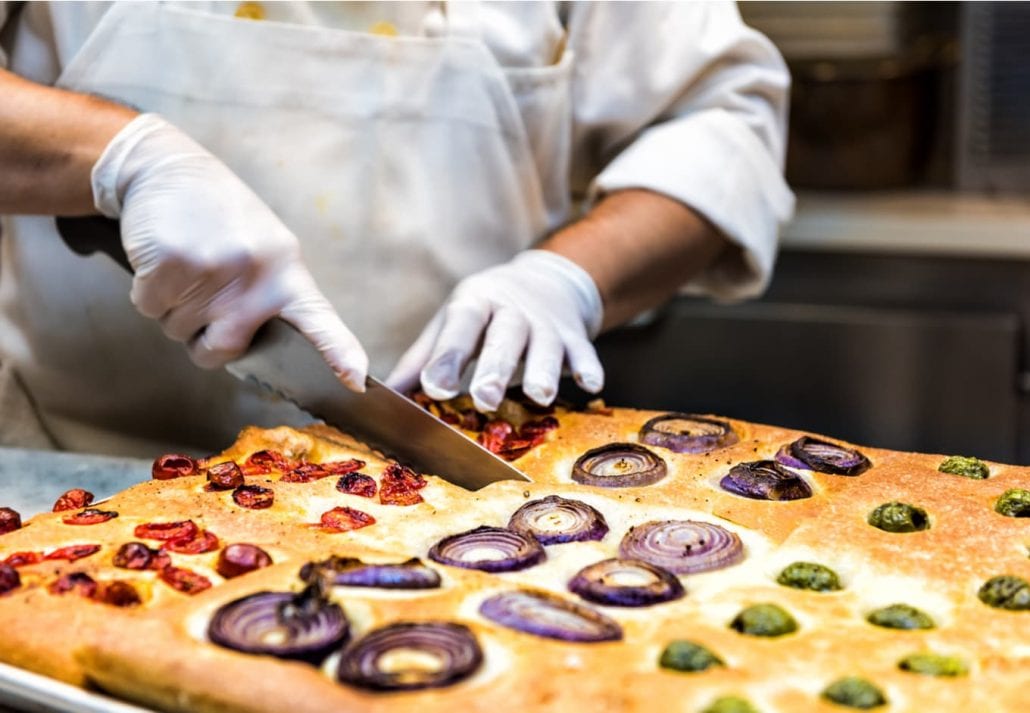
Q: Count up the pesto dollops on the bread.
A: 11